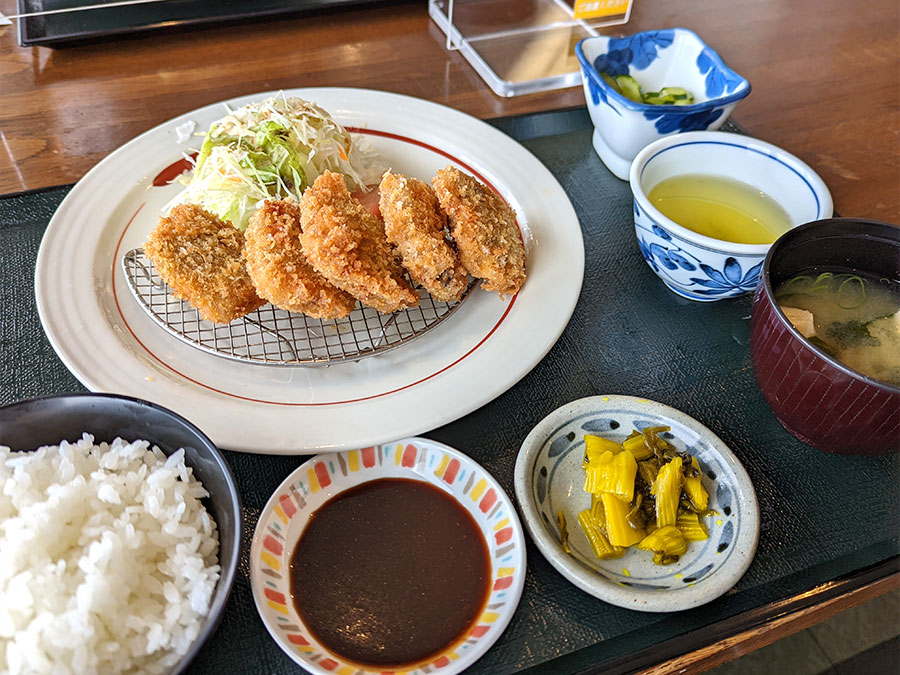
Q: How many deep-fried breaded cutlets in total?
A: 5